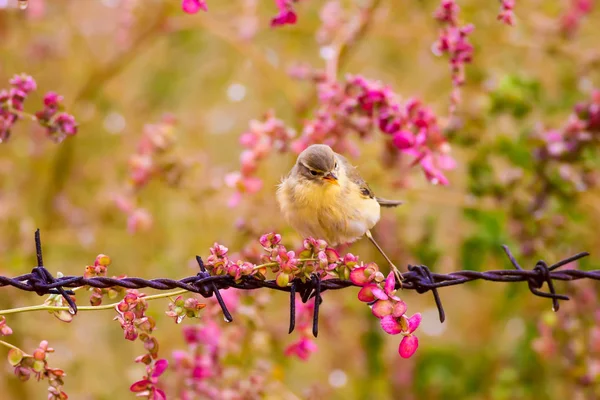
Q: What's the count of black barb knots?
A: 5